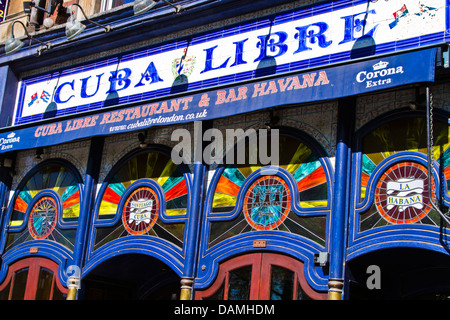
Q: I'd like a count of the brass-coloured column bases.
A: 3